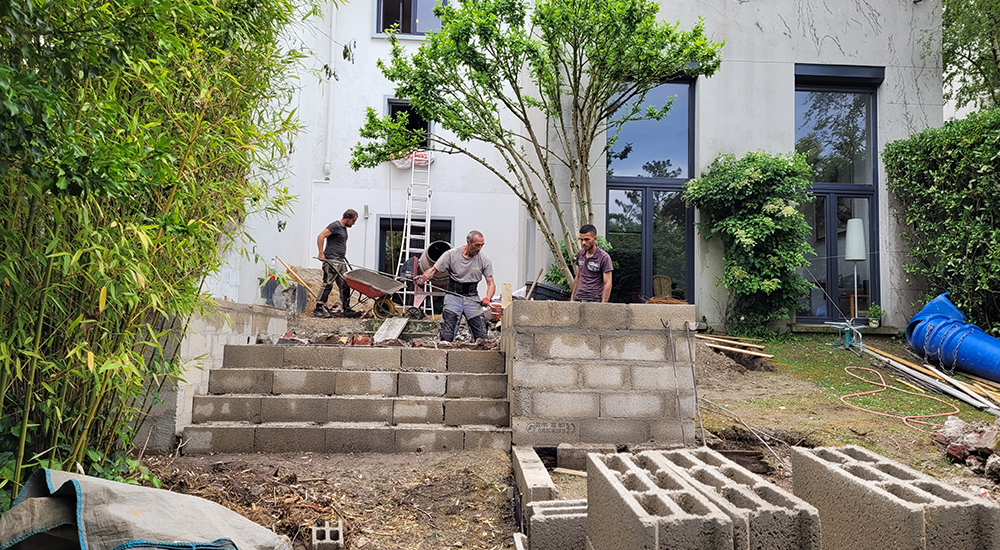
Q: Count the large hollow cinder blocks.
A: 3